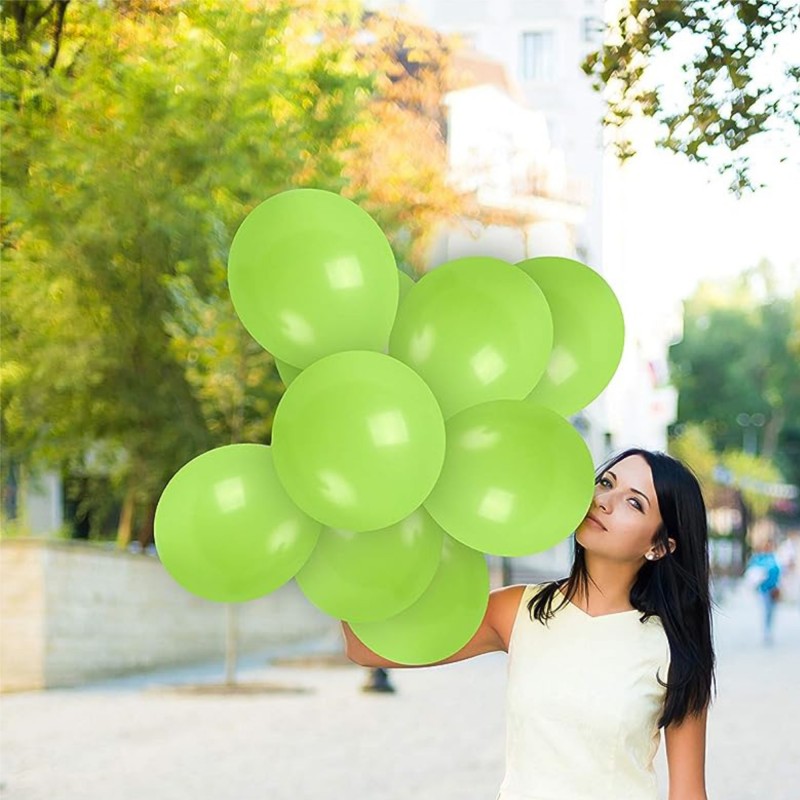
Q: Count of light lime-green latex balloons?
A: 9